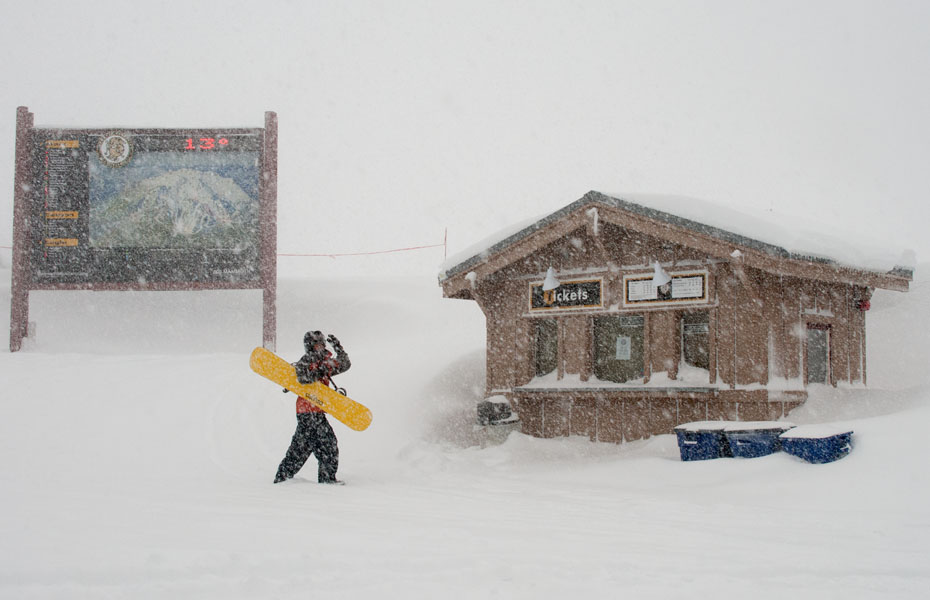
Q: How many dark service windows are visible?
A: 3